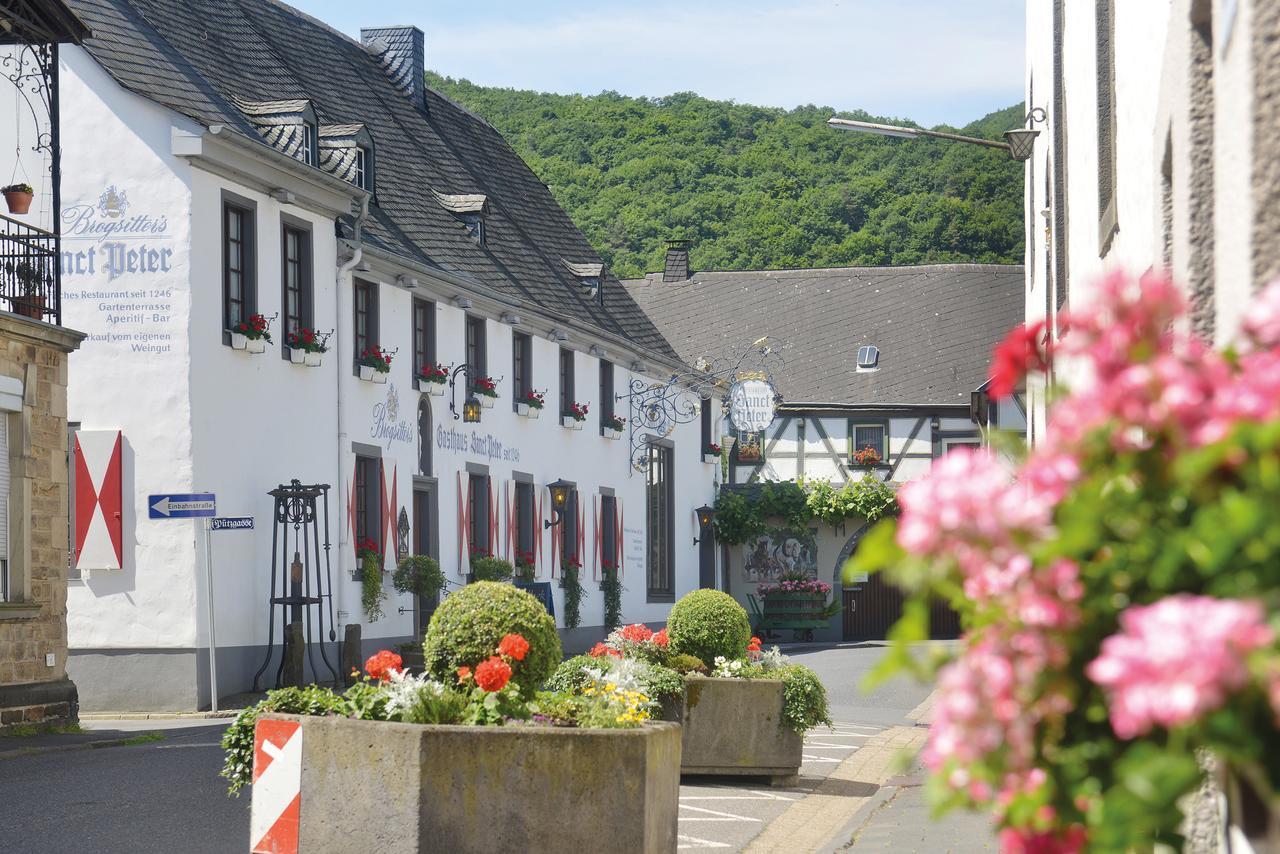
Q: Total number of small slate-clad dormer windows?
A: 4